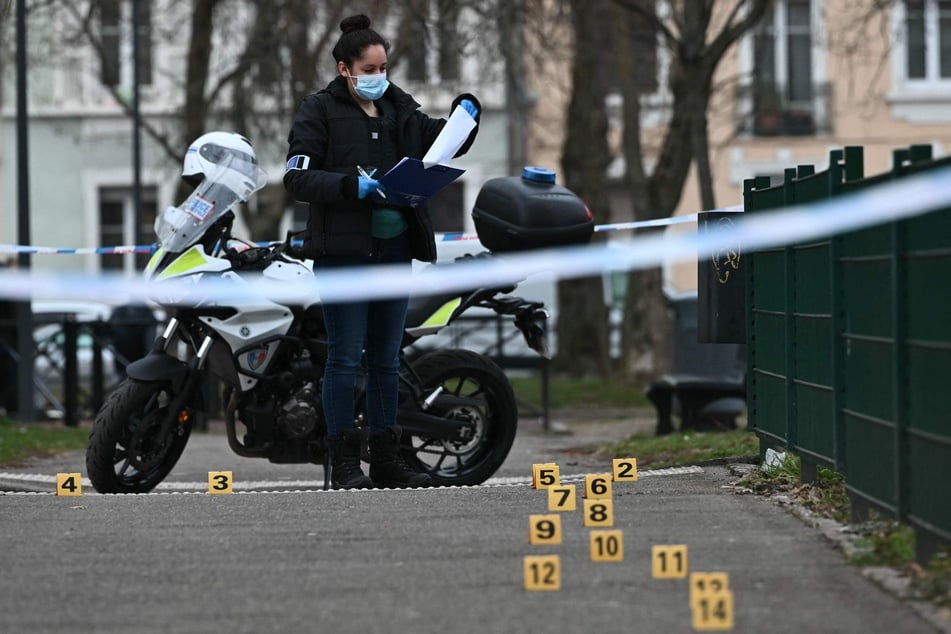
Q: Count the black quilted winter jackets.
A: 1